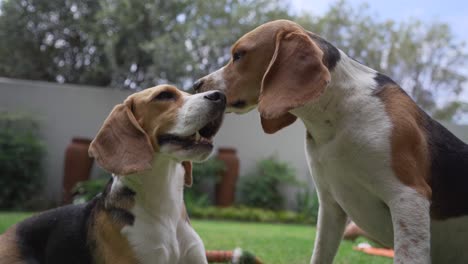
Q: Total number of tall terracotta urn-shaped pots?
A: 2